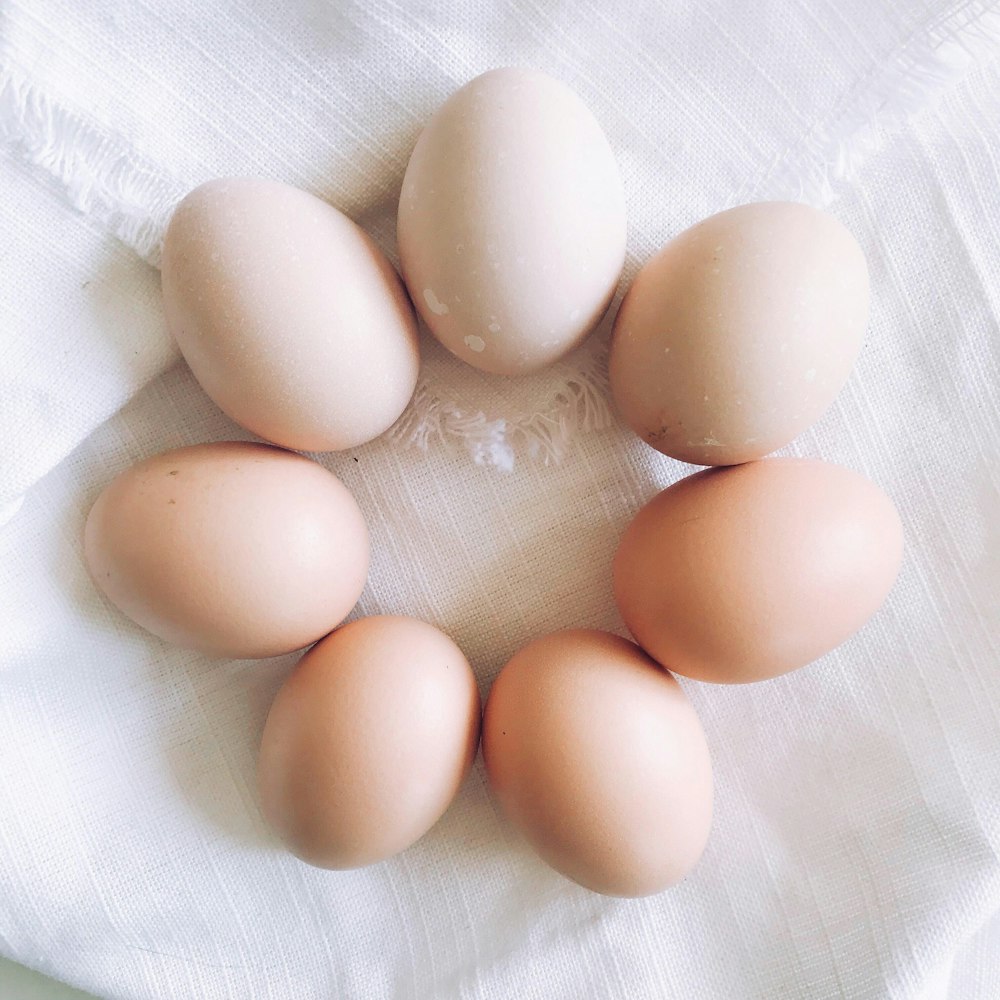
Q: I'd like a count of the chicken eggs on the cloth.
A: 7